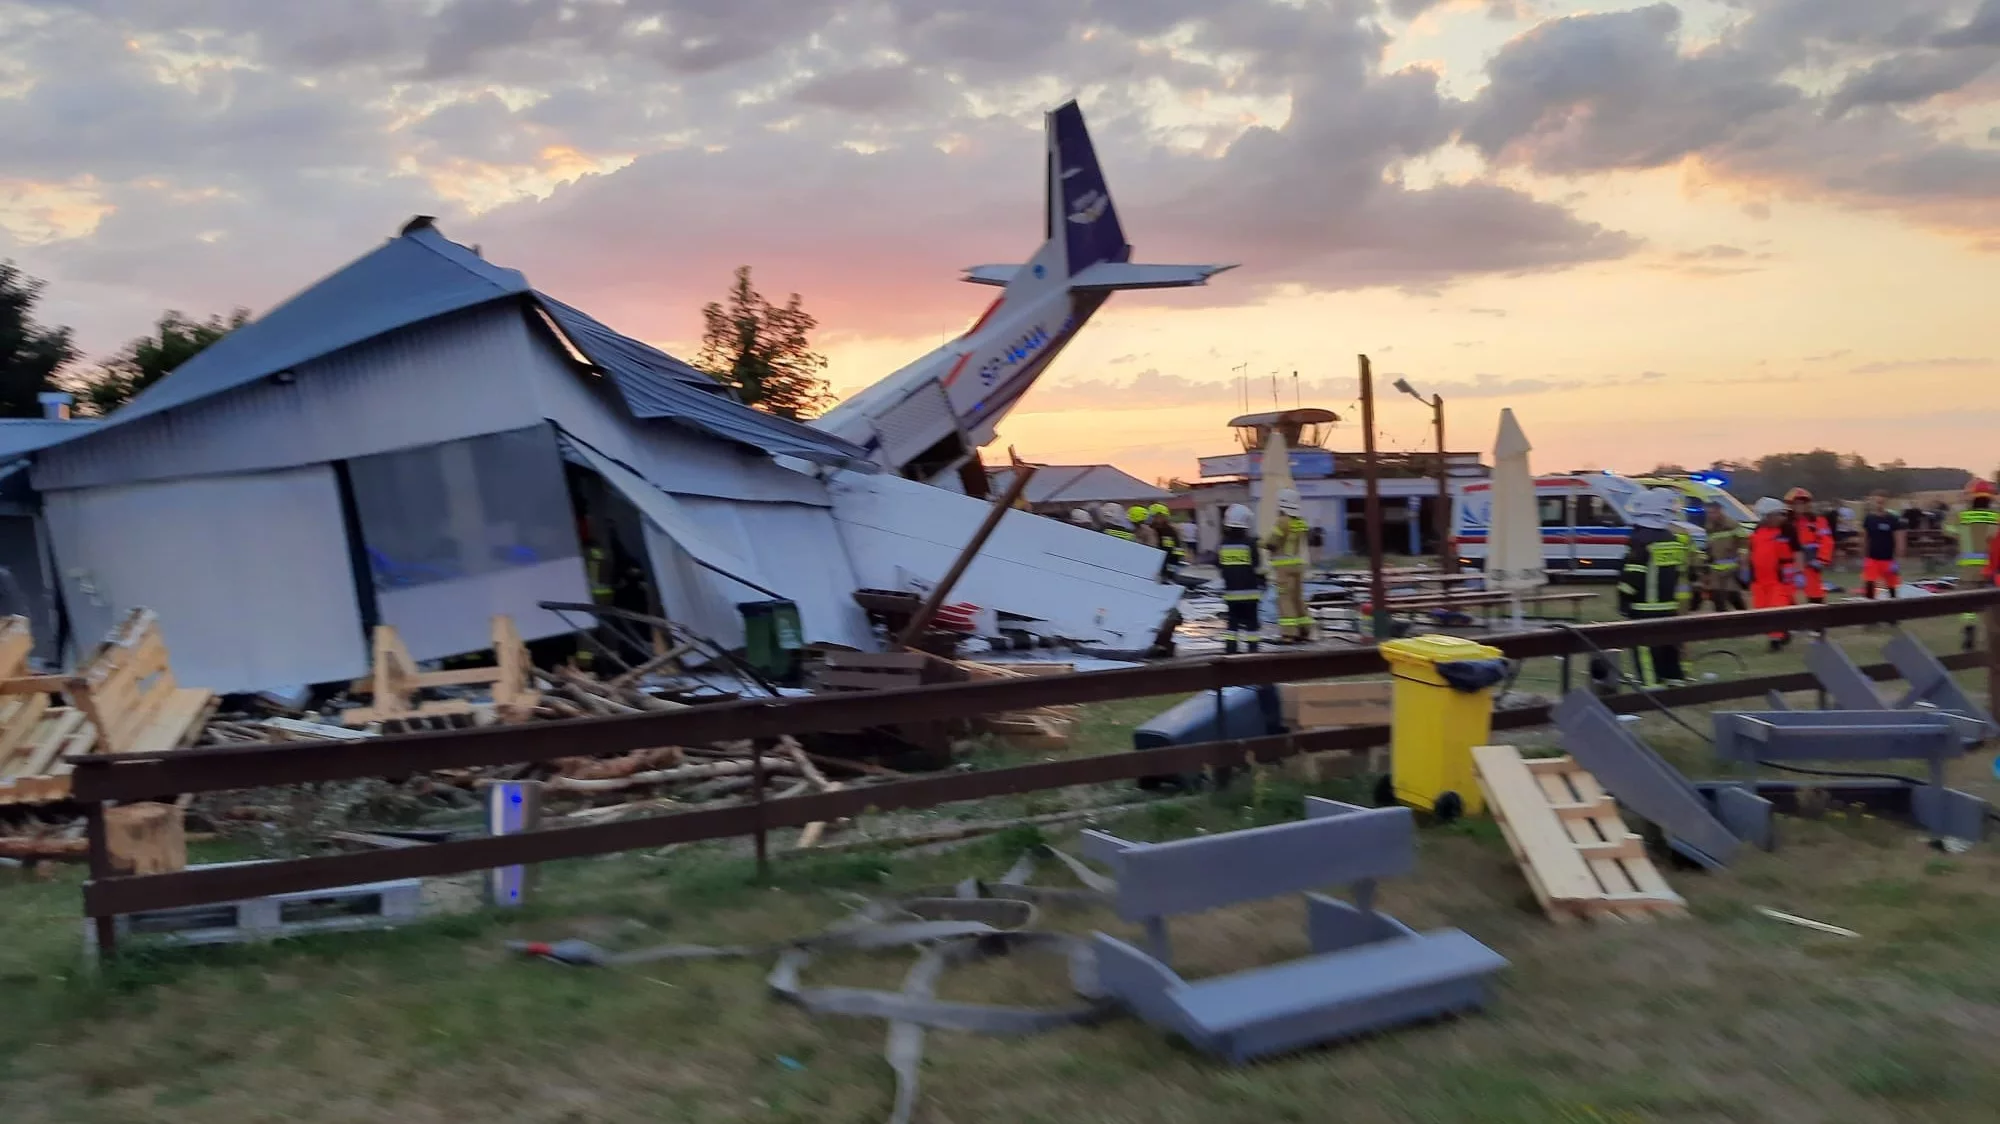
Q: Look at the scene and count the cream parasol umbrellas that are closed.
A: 2